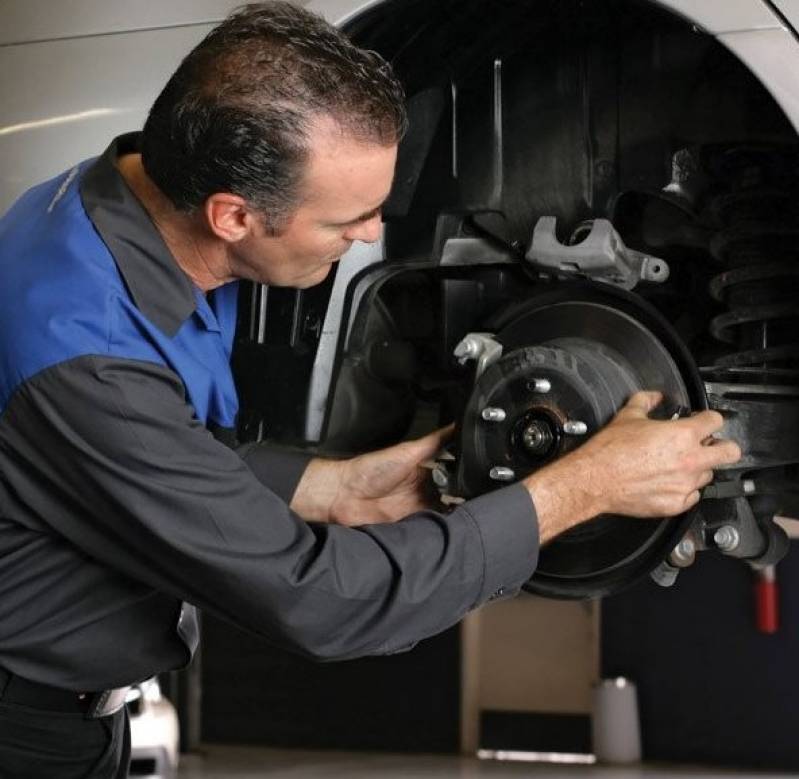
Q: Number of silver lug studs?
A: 4